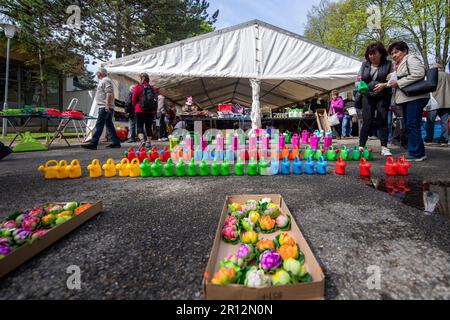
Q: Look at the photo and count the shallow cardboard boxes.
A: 2